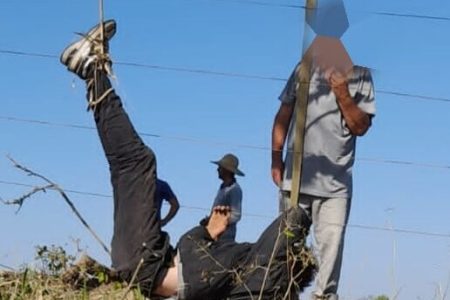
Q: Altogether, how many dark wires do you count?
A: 4